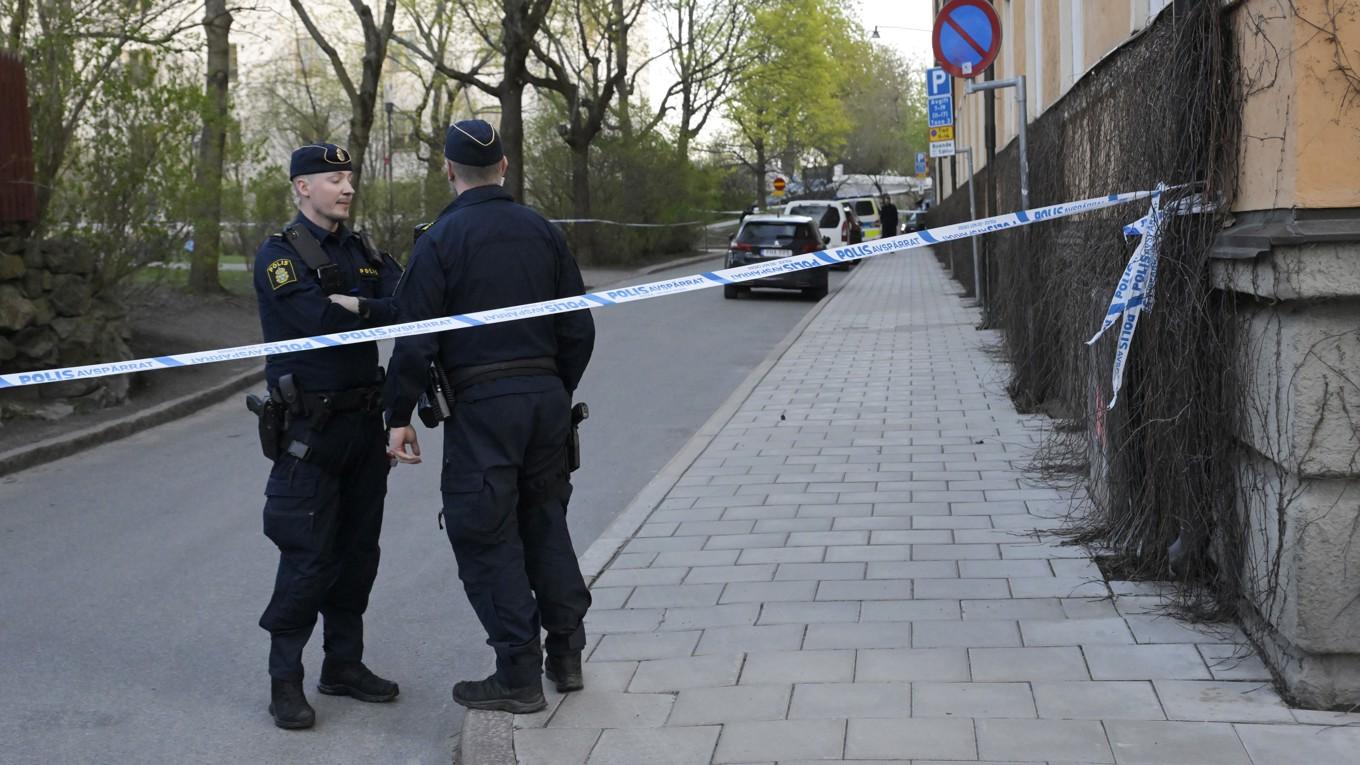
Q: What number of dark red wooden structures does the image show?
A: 1